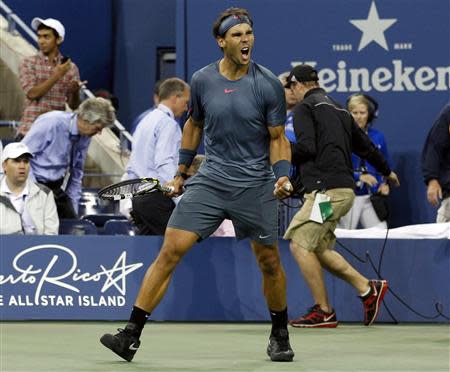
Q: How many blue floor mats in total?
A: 0